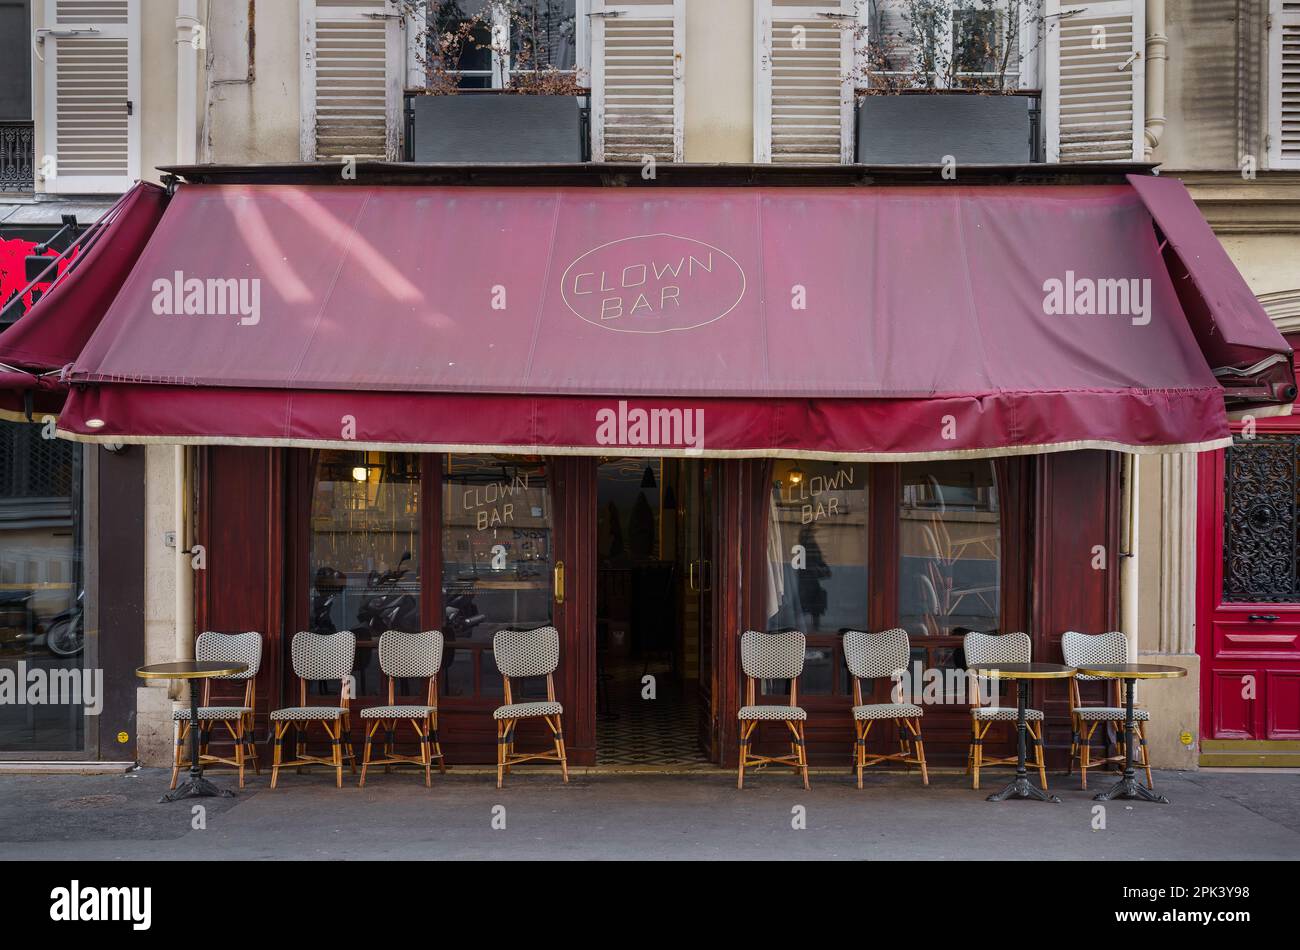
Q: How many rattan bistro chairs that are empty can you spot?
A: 8